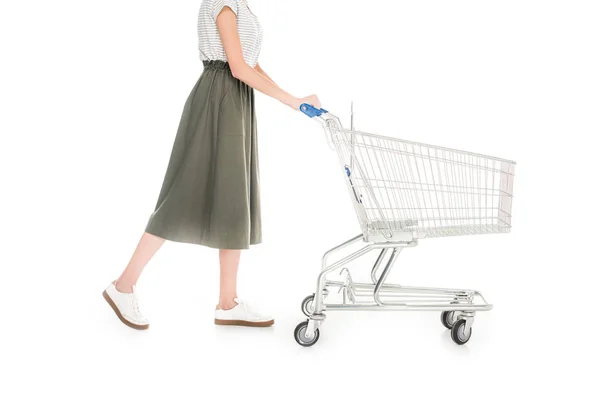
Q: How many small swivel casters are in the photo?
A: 4